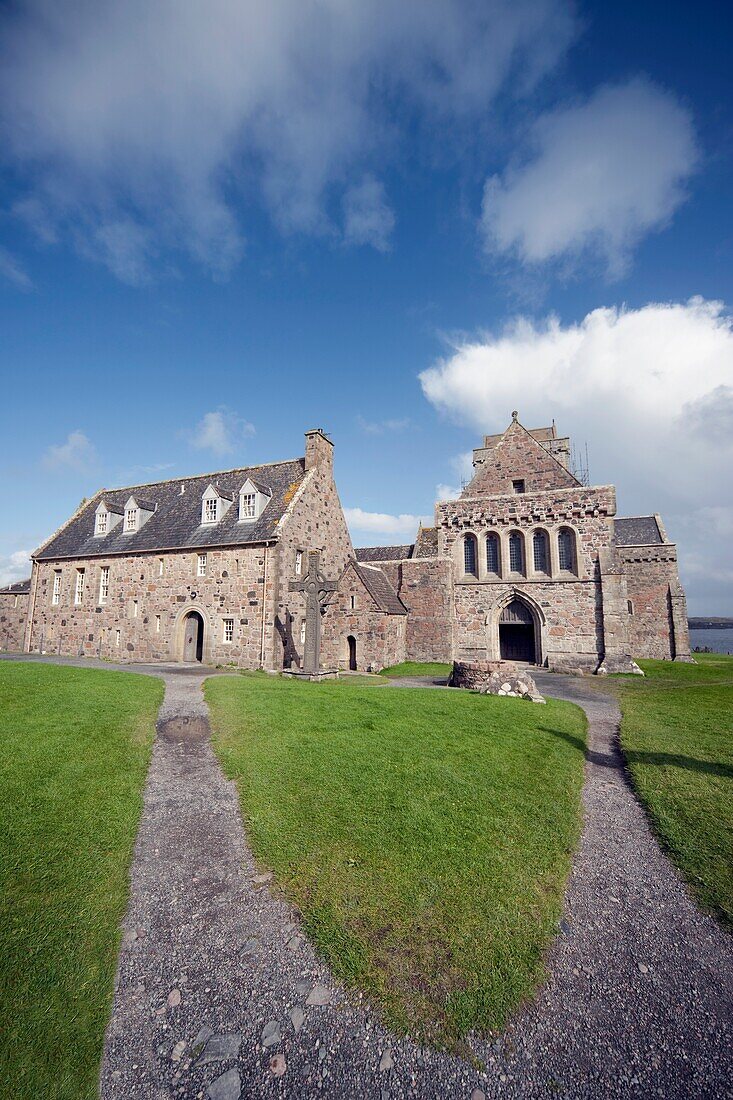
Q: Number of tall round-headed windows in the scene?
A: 5